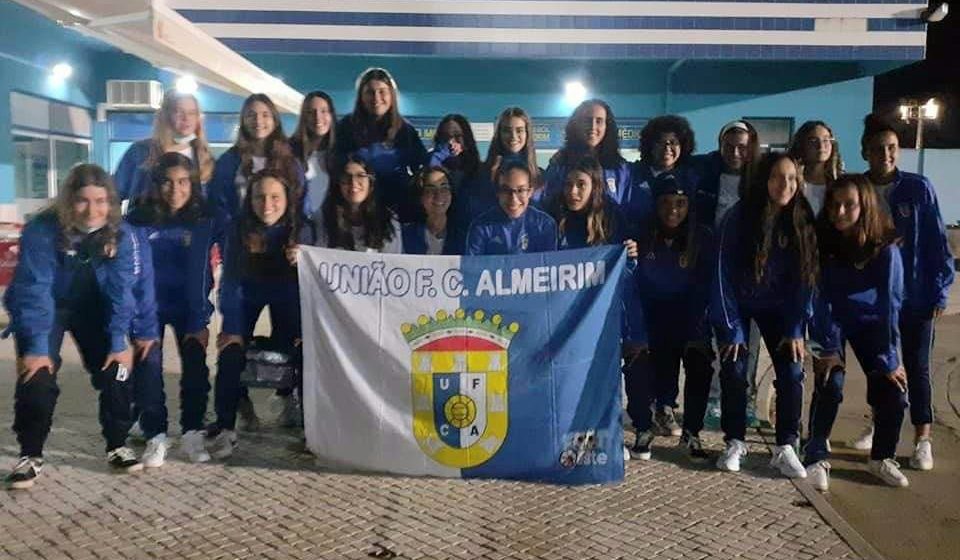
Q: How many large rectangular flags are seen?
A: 1